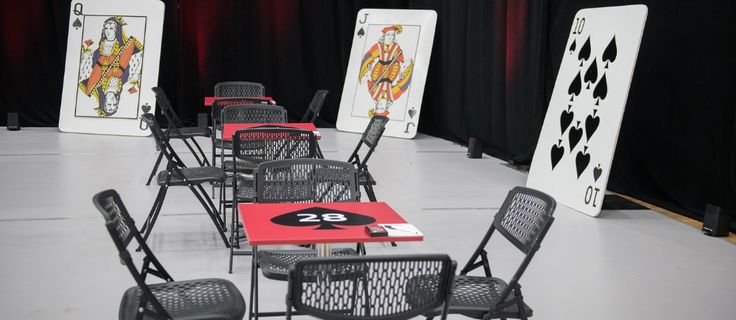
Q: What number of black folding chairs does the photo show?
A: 12